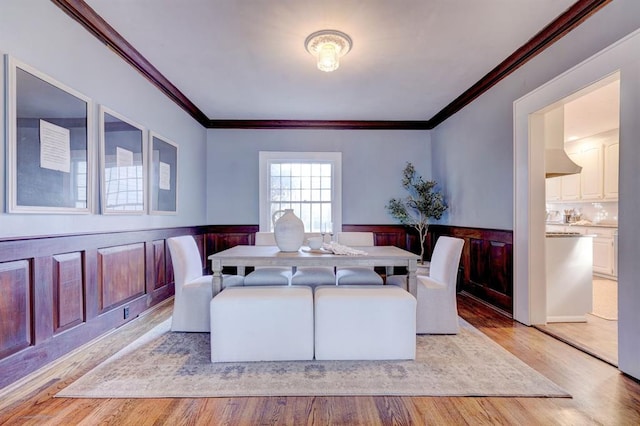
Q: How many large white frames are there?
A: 3